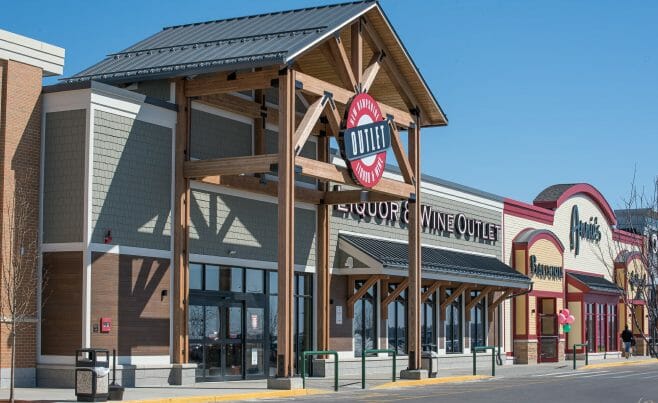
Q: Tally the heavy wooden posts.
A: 4